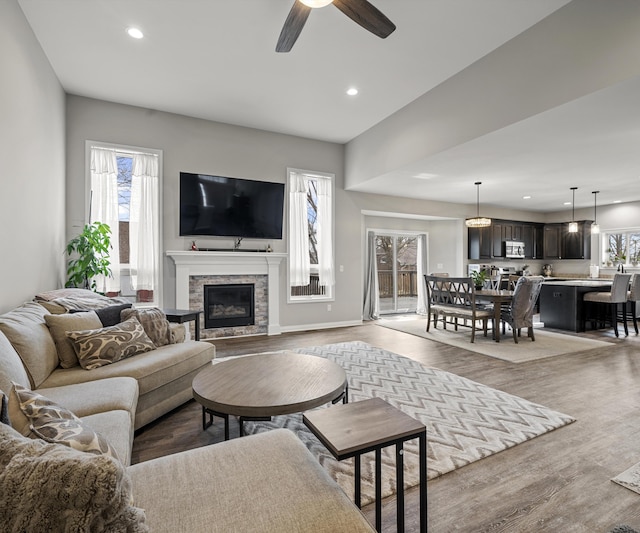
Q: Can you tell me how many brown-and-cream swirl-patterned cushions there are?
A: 2